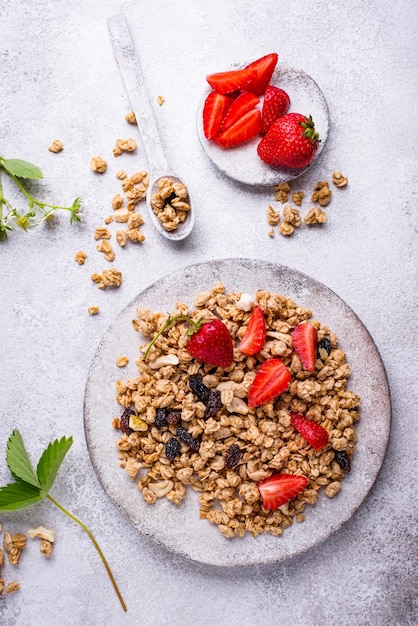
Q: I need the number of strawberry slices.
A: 11